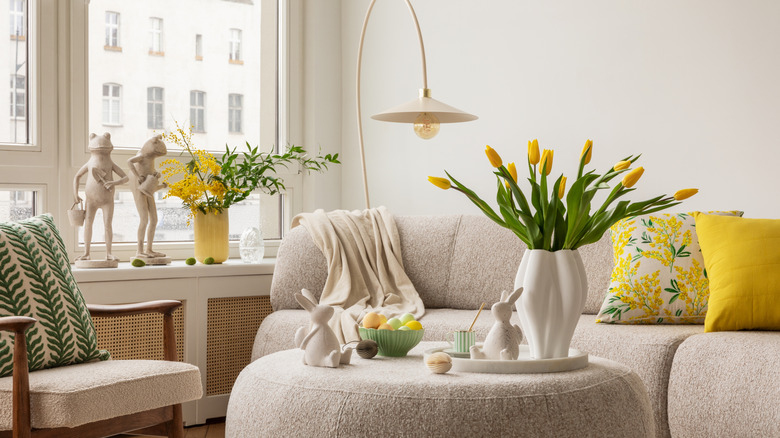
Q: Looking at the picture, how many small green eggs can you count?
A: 3